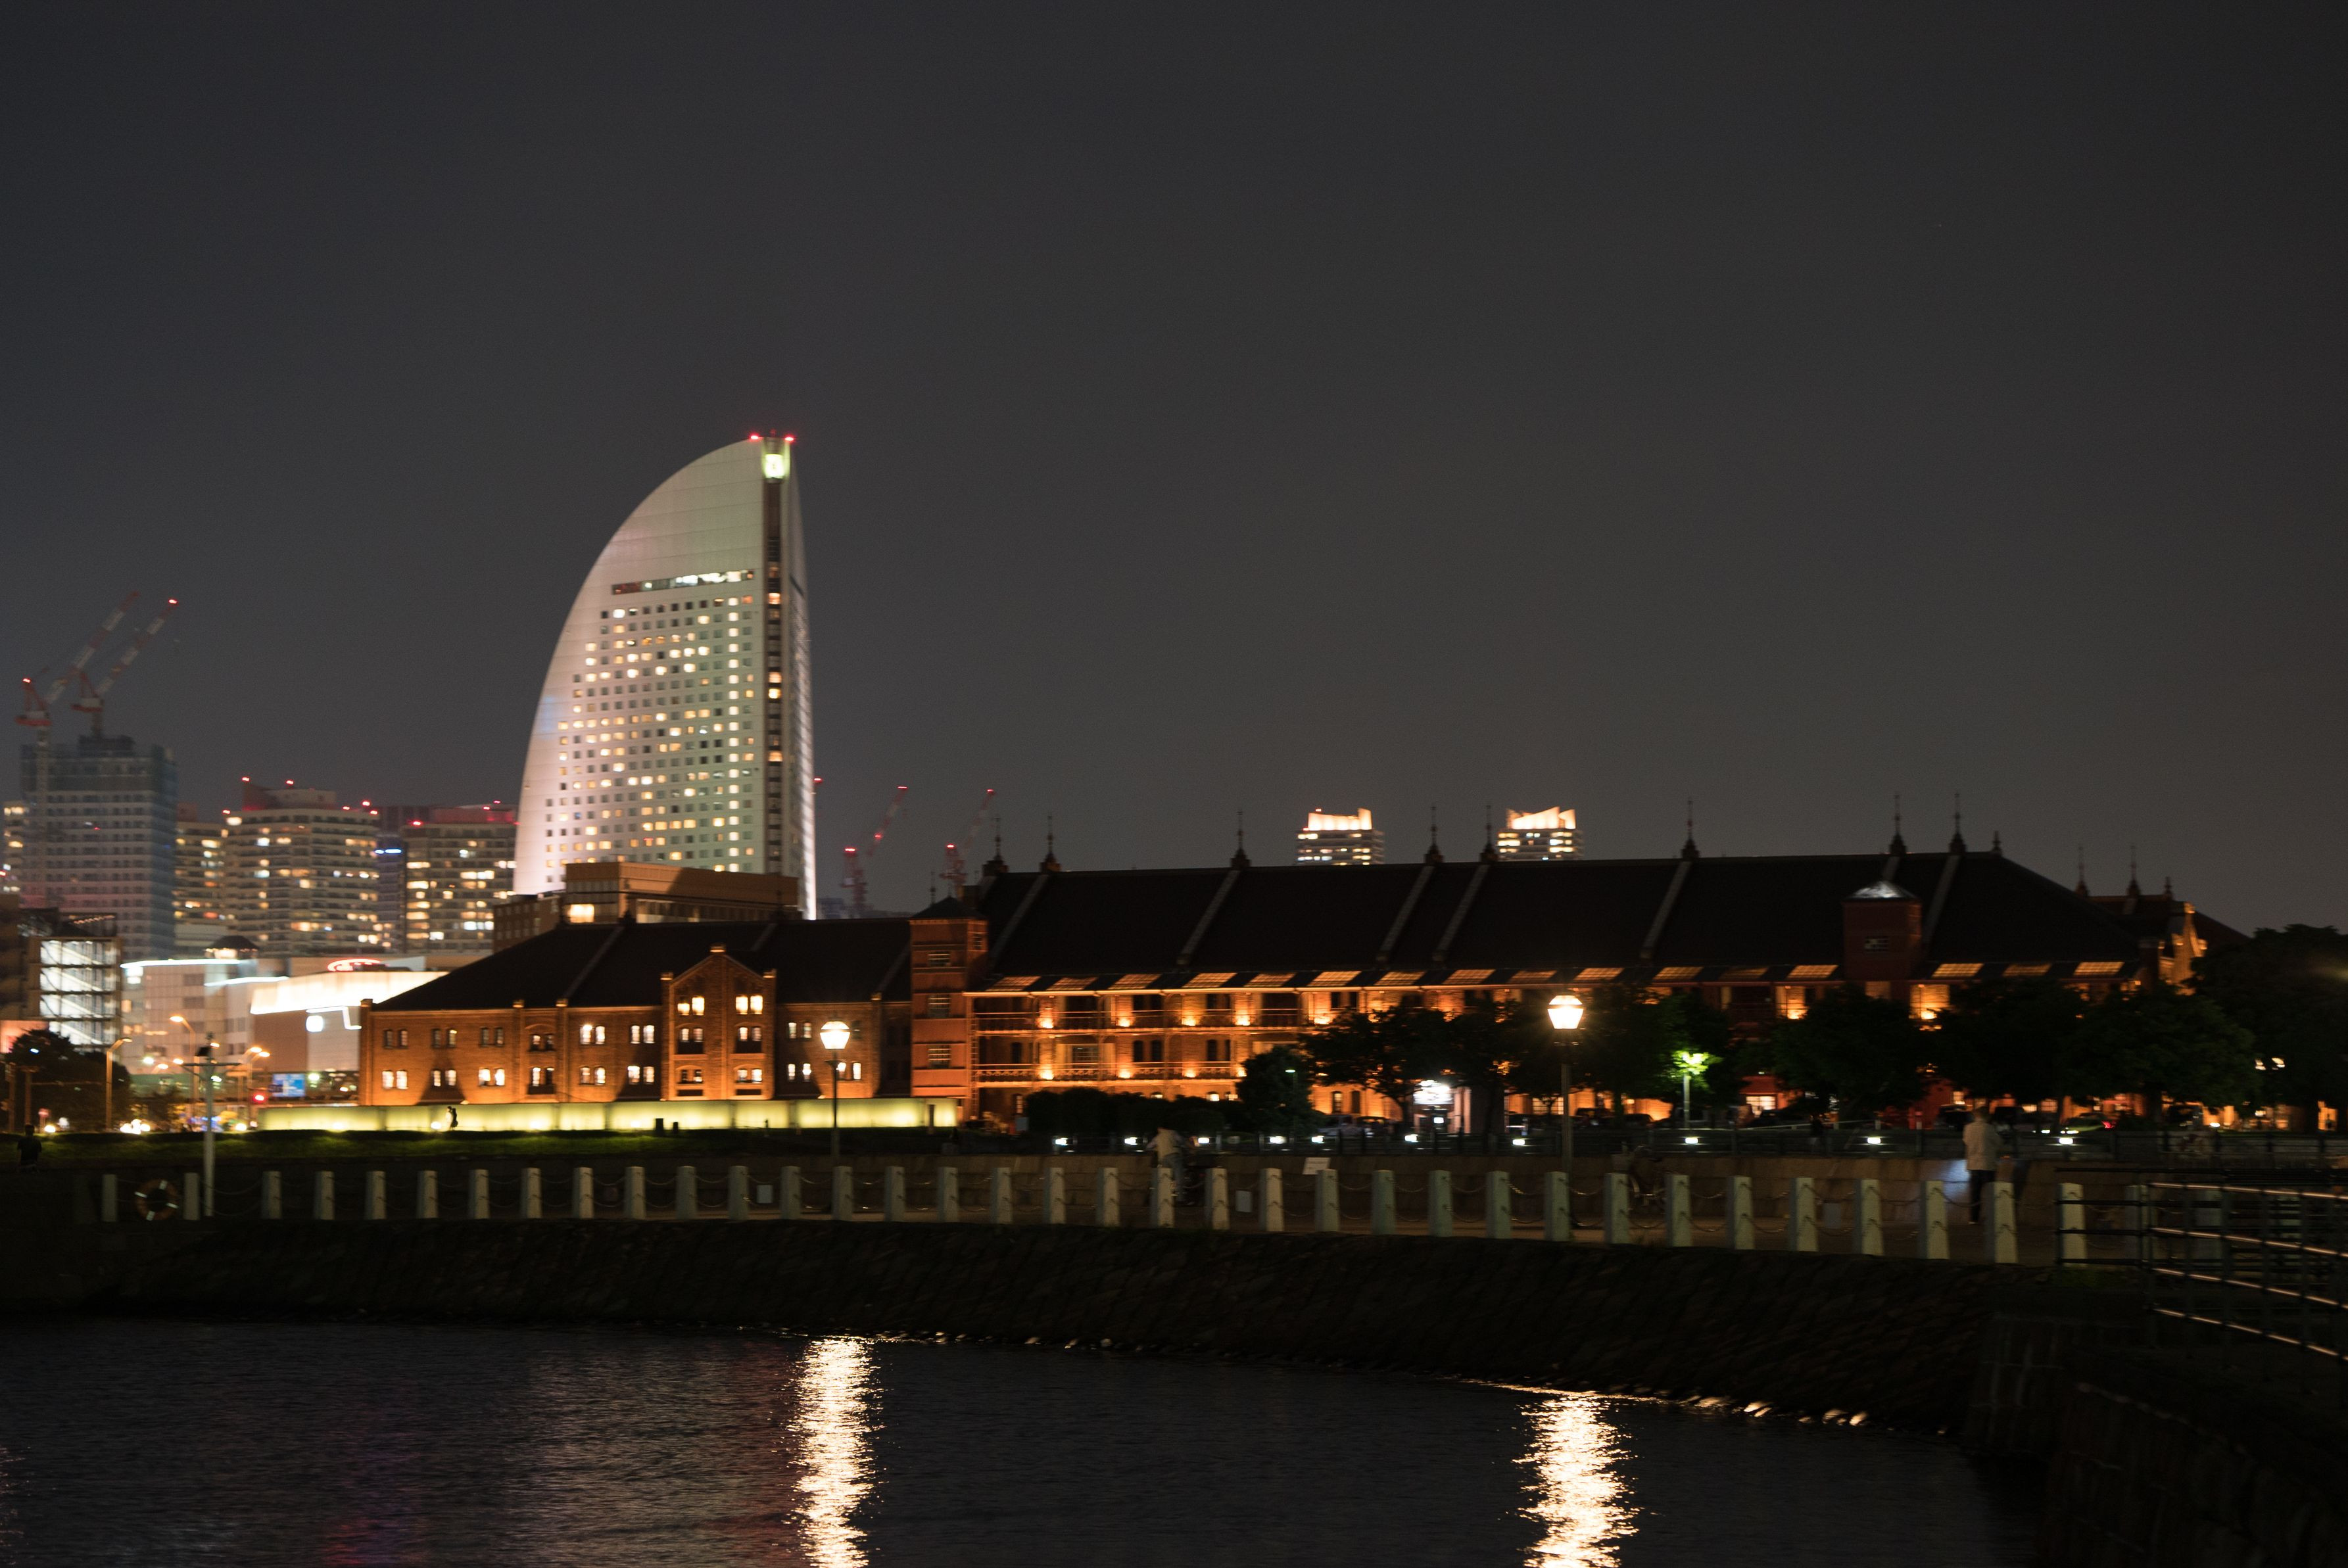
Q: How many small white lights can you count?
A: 10